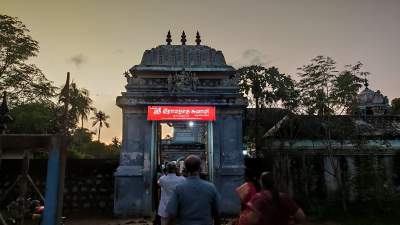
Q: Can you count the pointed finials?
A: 3